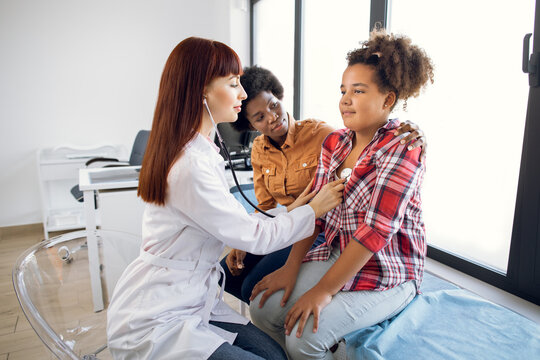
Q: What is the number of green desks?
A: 0